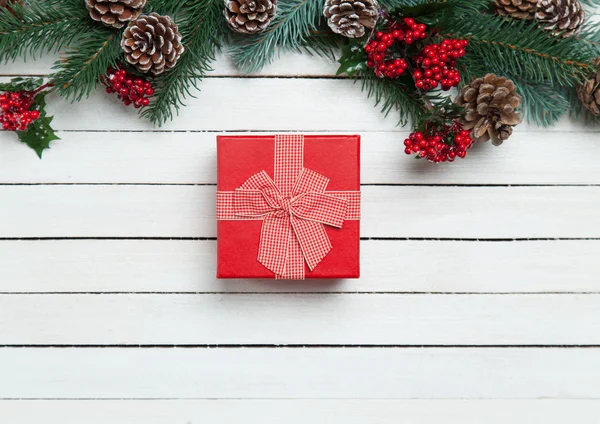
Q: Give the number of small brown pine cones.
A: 8